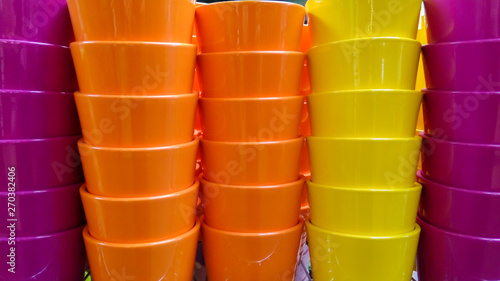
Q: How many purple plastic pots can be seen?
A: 12